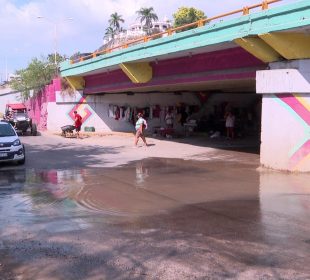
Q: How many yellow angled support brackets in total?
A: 4